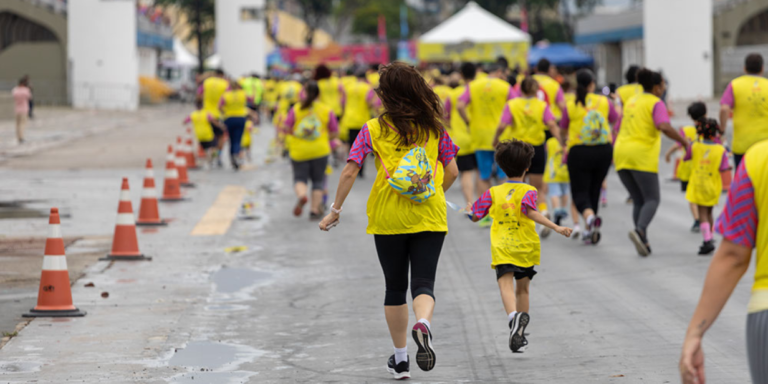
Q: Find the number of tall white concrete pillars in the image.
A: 3